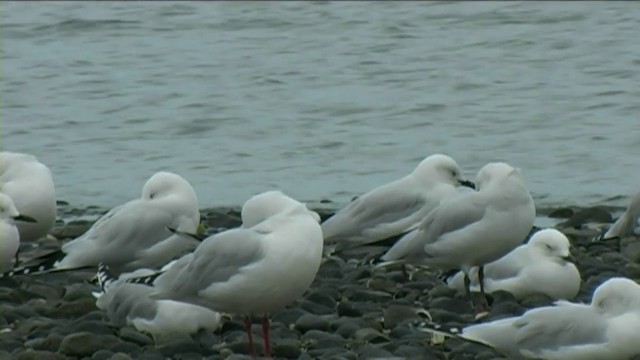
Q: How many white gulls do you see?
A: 10